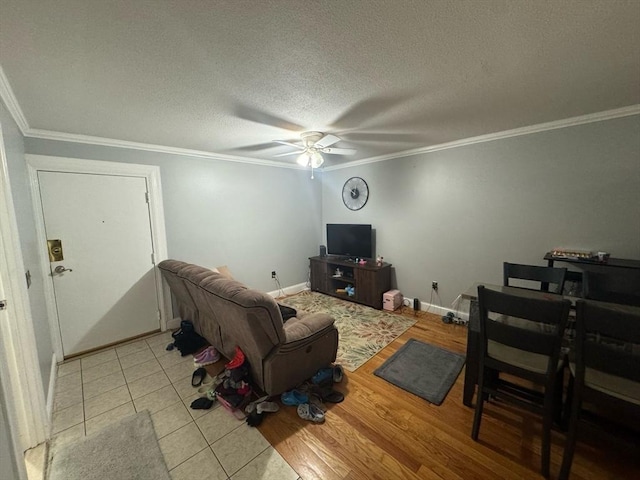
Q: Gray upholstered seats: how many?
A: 2